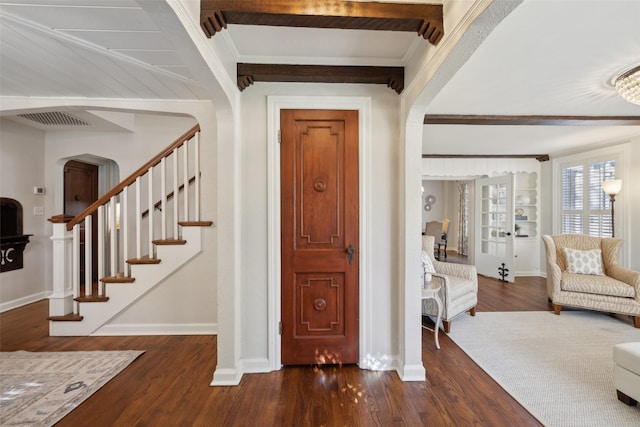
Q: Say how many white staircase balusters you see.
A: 11